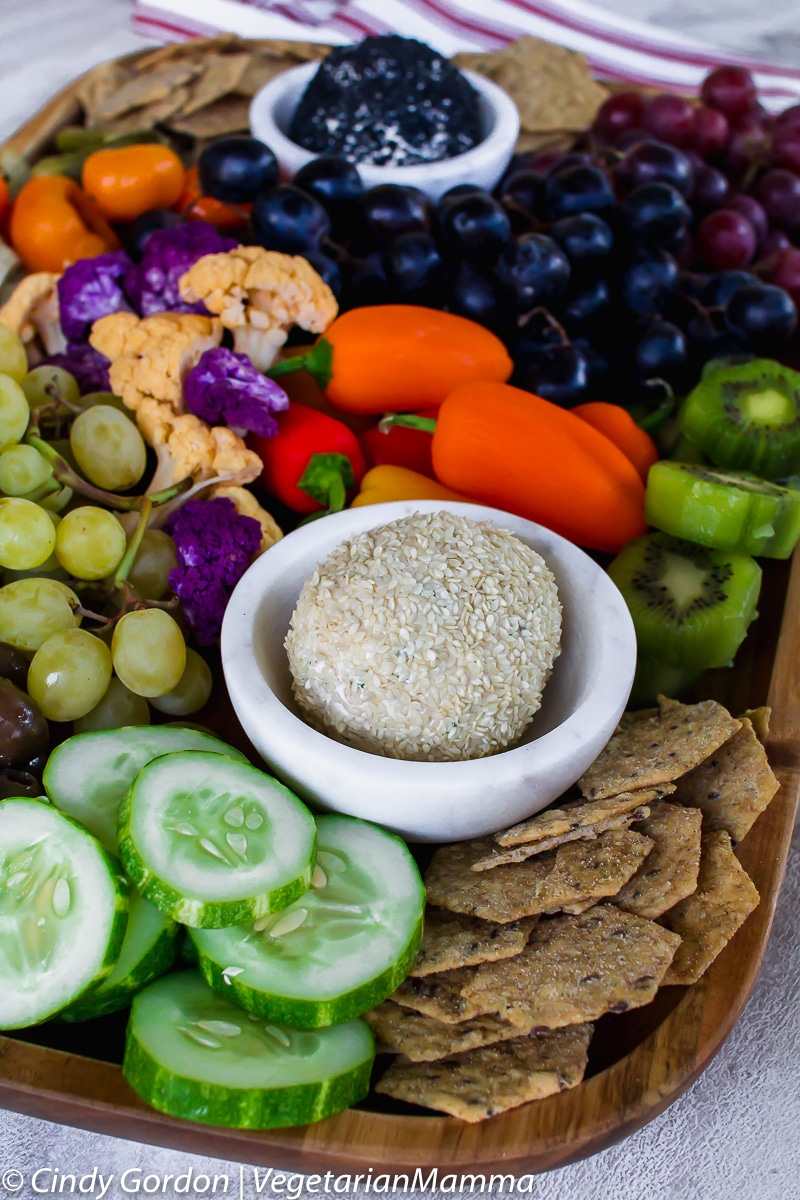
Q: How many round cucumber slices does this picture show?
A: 6